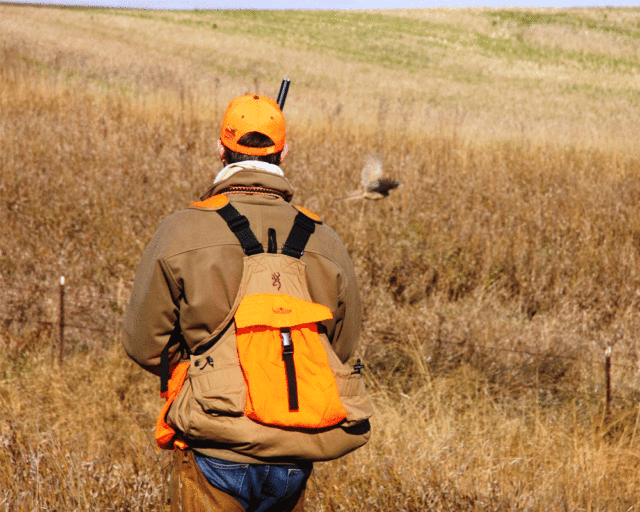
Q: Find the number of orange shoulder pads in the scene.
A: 2